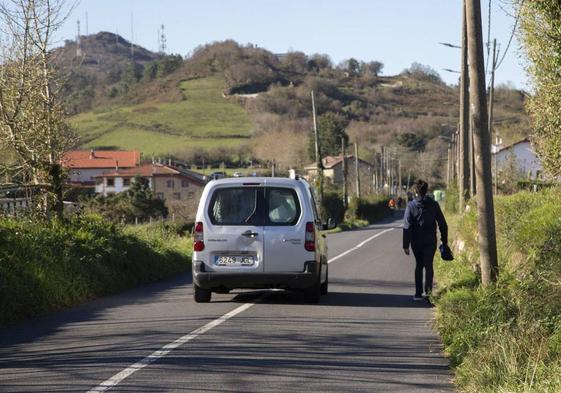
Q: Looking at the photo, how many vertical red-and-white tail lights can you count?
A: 2